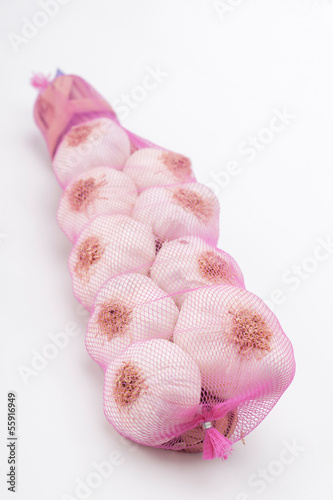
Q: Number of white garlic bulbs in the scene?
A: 9